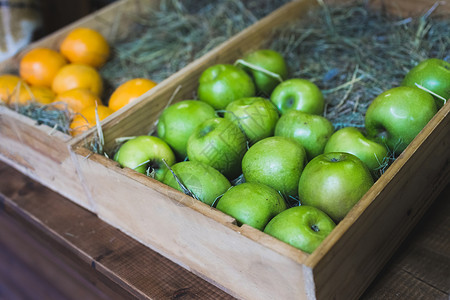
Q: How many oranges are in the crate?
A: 8